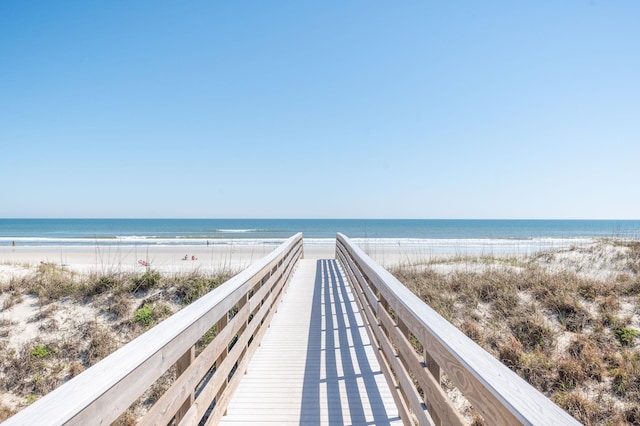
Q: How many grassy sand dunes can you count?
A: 2